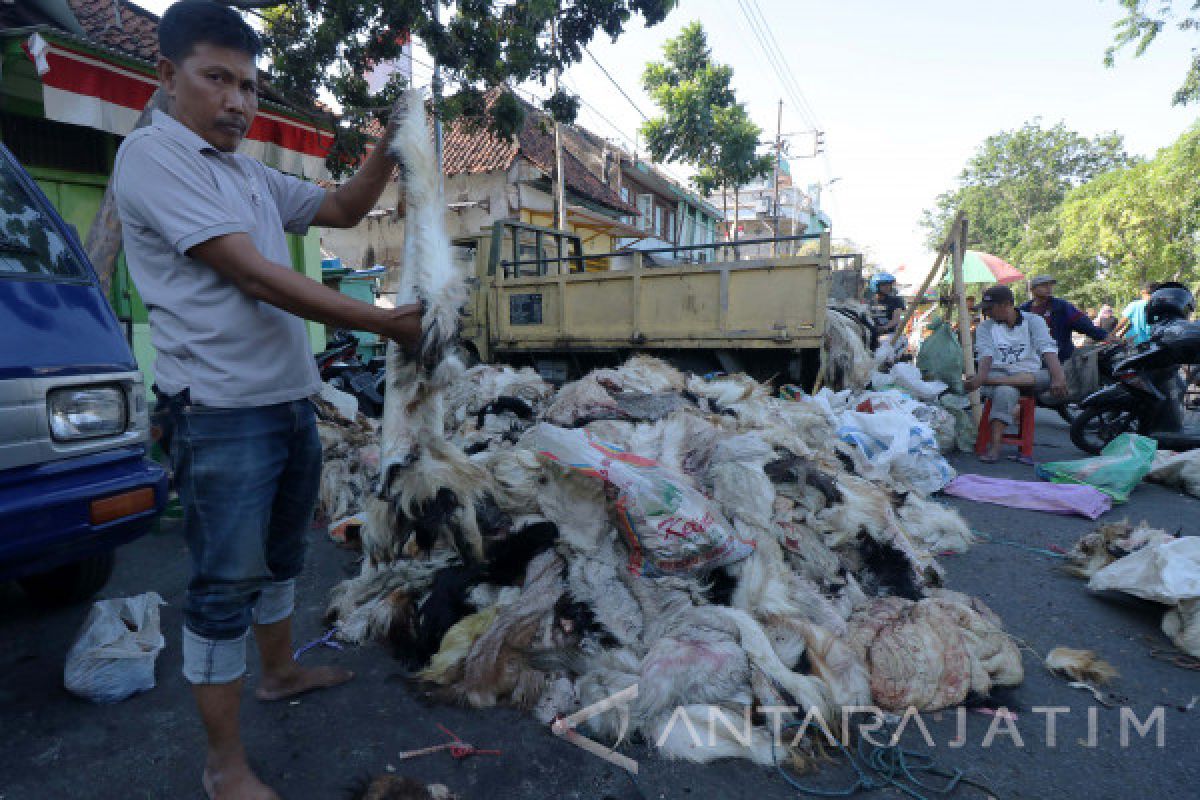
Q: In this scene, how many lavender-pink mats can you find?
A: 1